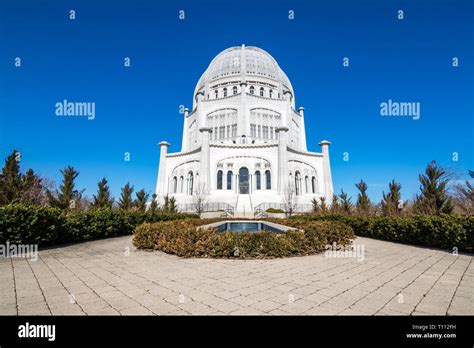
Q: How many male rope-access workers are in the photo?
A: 0